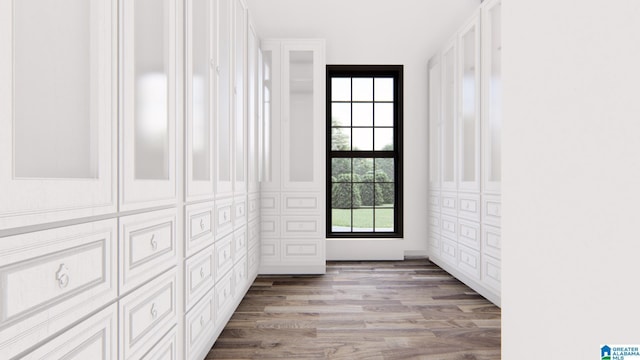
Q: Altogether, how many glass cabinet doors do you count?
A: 12